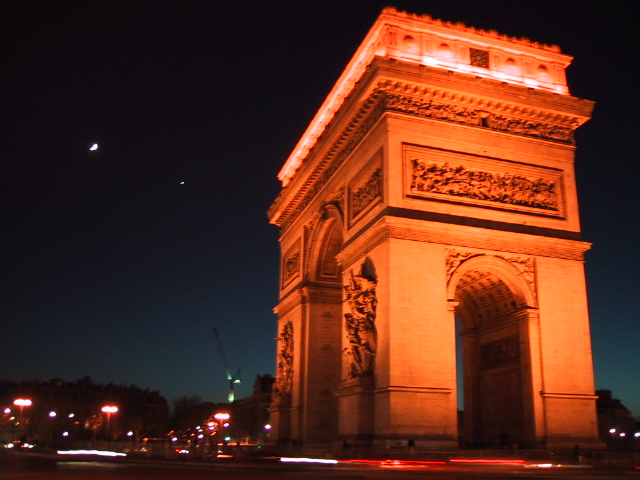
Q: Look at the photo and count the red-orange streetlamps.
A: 3